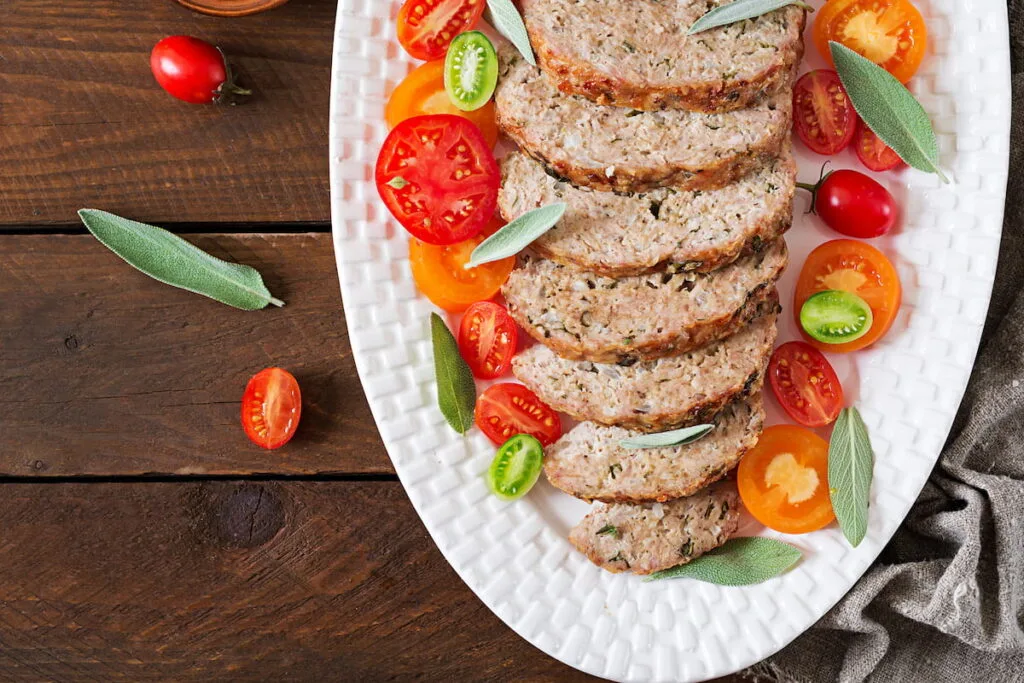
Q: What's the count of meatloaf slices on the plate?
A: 7